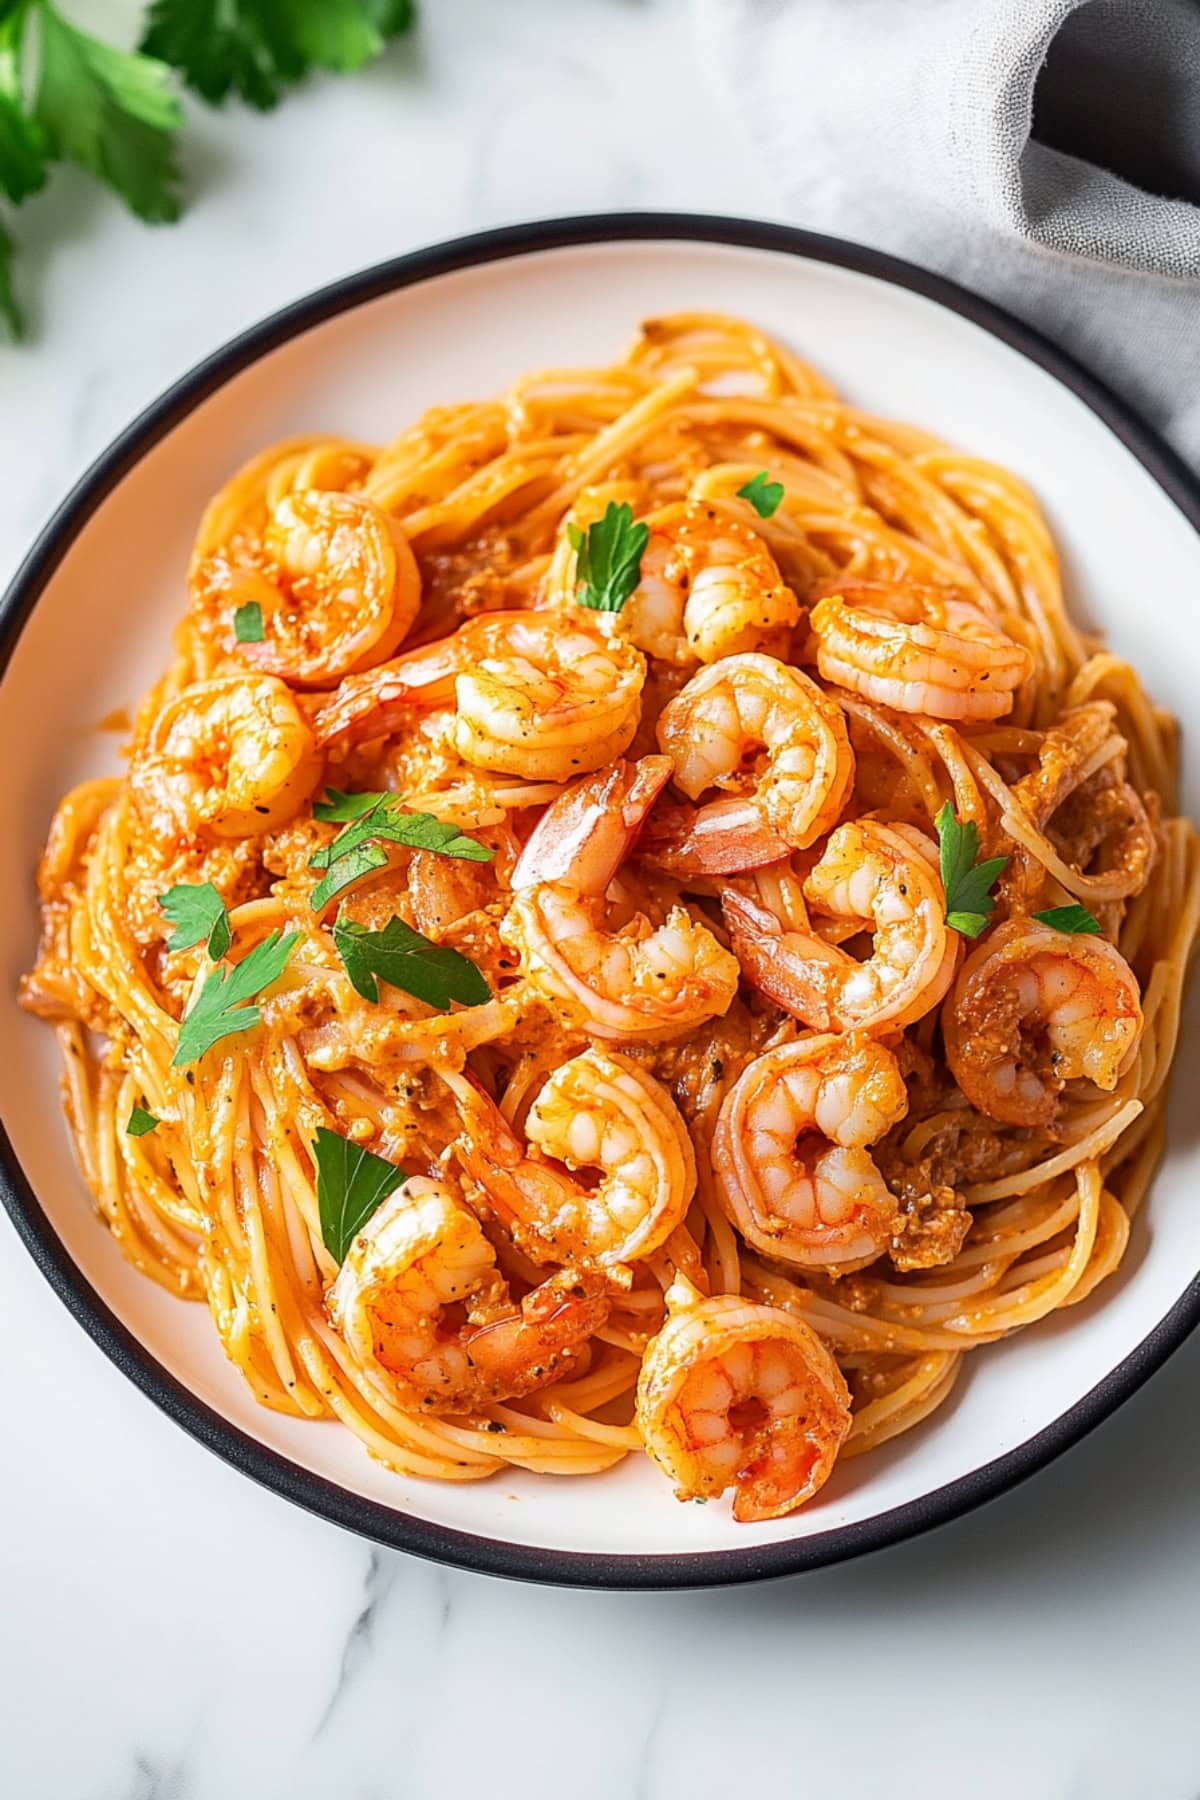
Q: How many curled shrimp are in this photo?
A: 13